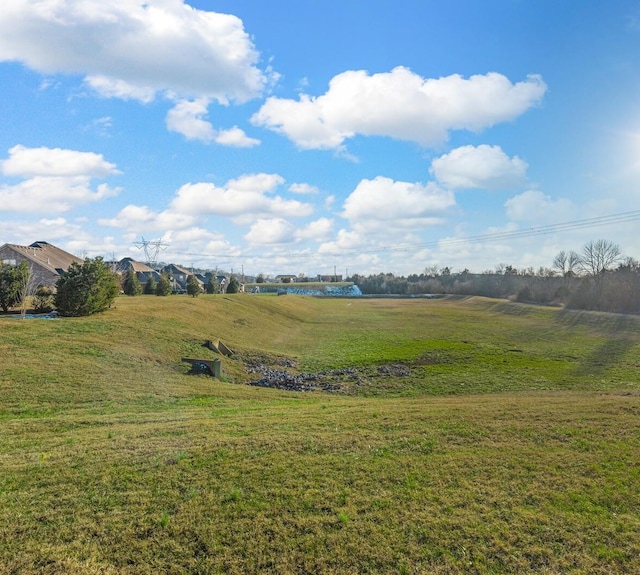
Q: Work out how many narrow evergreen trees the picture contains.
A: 6